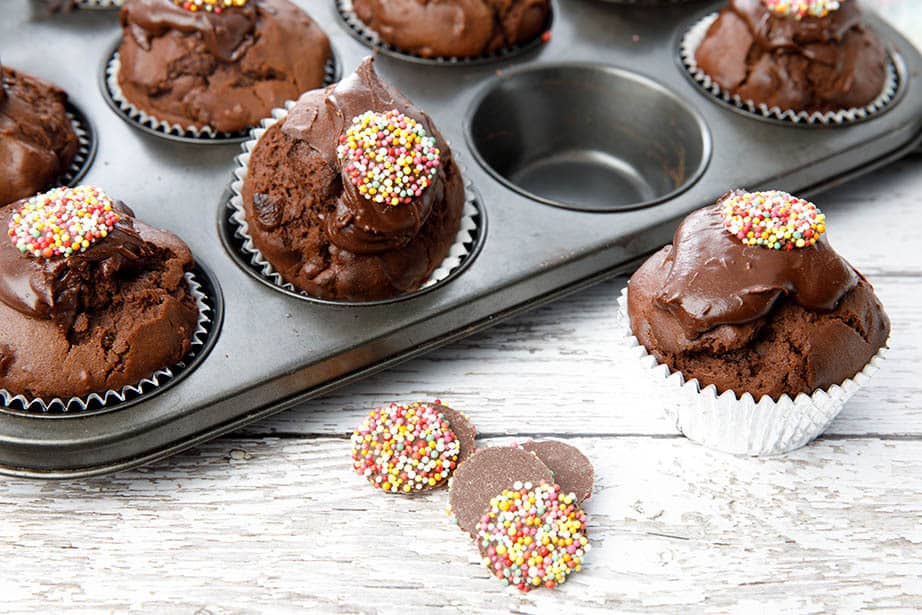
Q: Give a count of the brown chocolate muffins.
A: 7